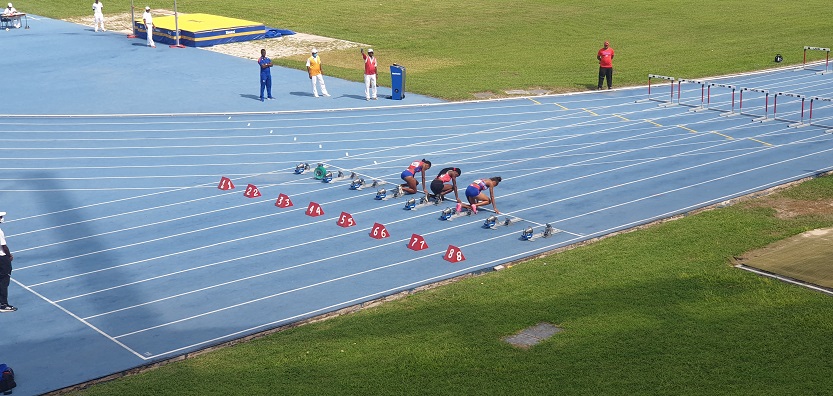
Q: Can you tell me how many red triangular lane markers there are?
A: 8